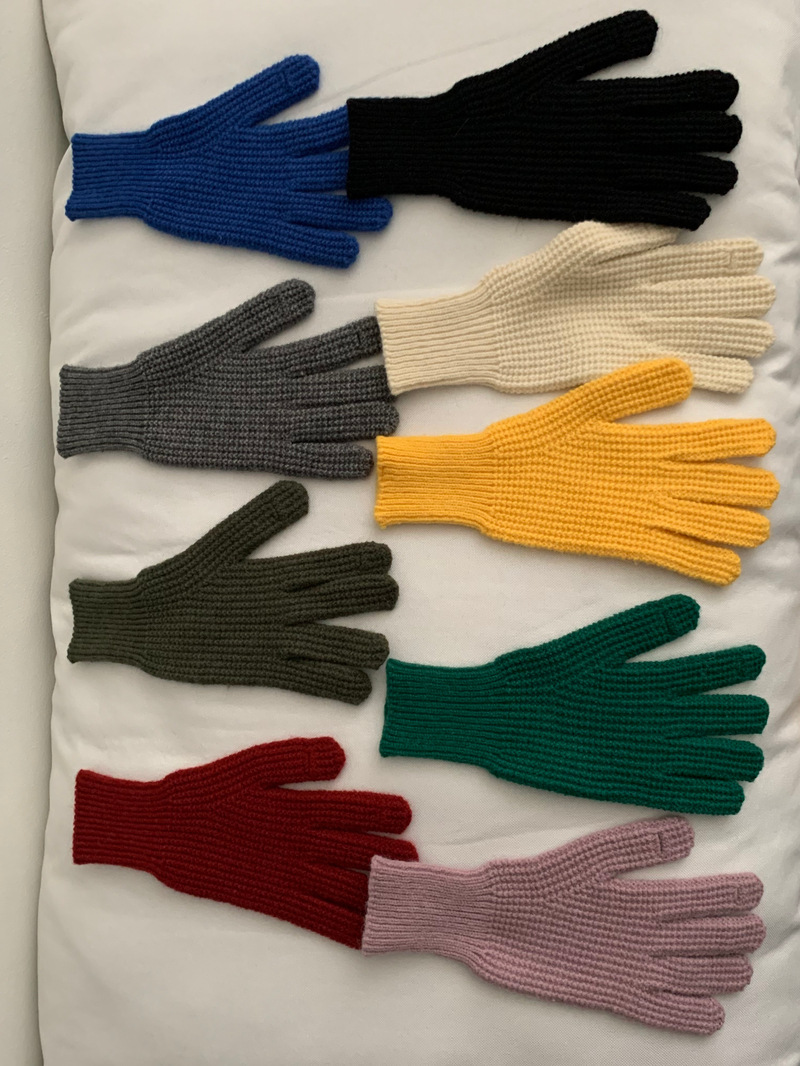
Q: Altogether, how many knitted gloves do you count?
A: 9